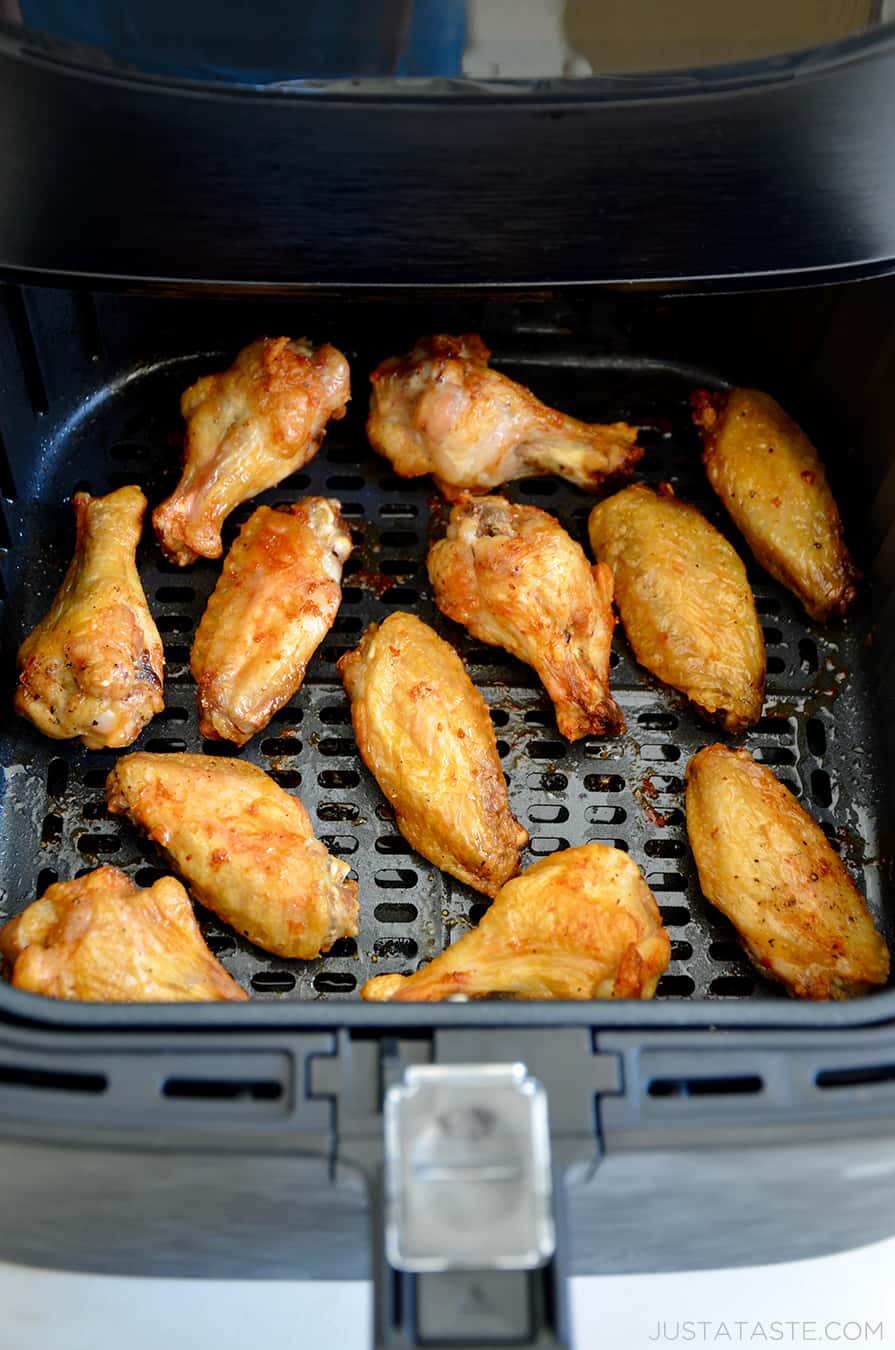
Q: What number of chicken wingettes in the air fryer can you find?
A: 6